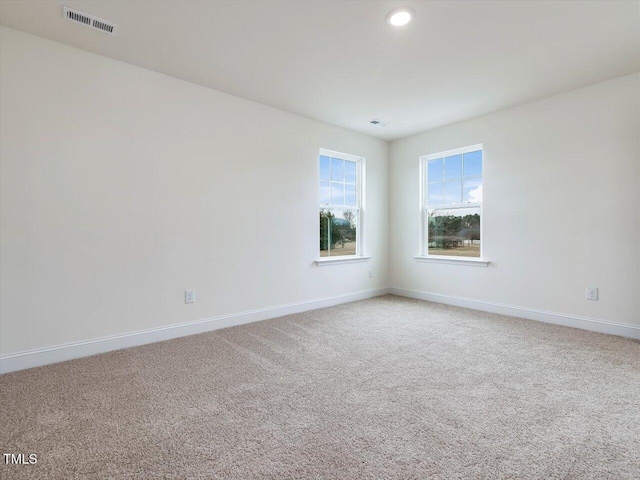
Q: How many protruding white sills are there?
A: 2